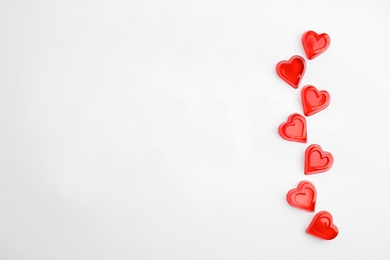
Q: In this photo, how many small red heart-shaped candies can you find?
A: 7